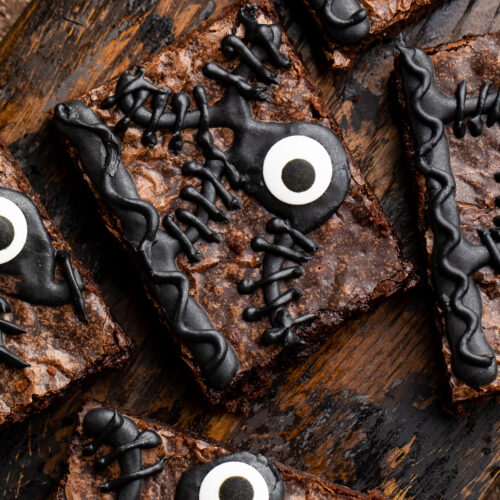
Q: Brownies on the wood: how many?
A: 5